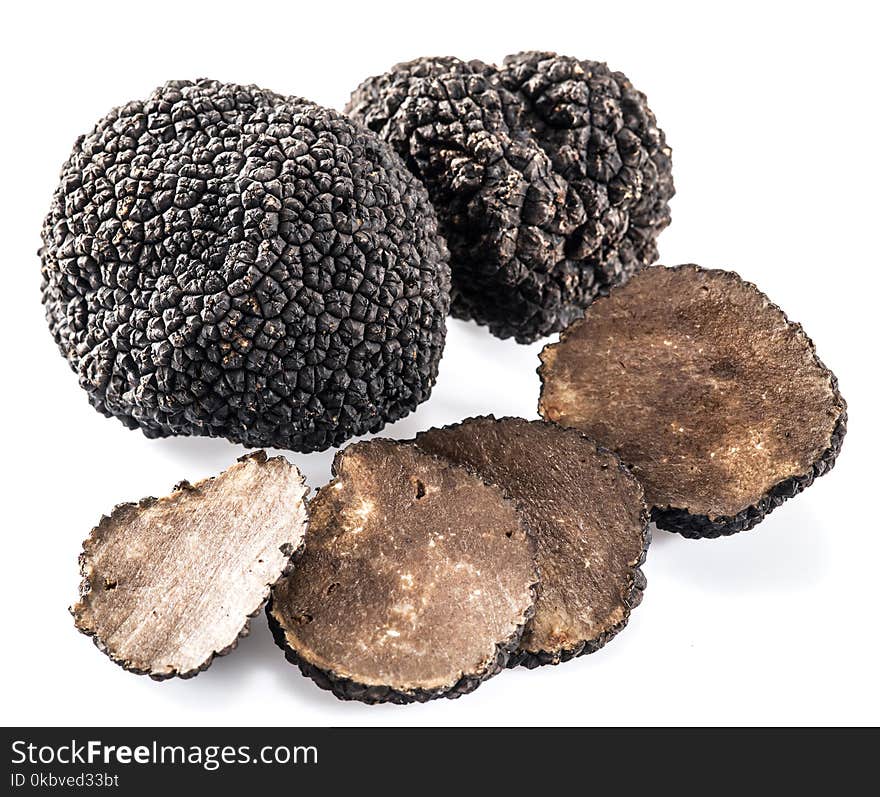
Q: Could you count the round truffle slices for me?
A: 4